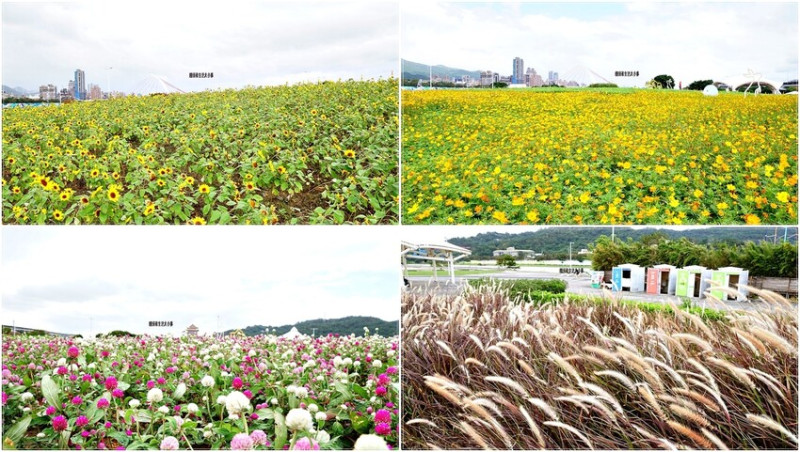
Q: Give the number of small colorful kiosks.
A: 4